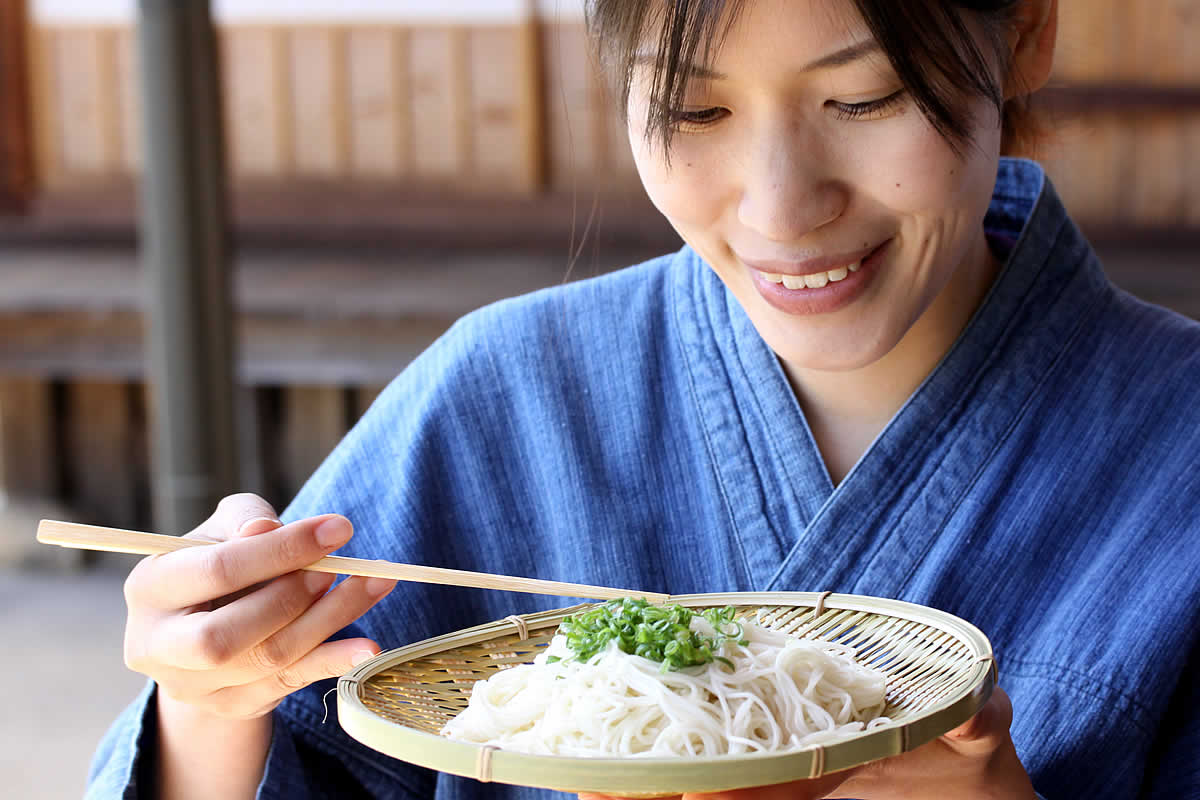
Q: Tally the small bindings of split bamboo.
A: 7